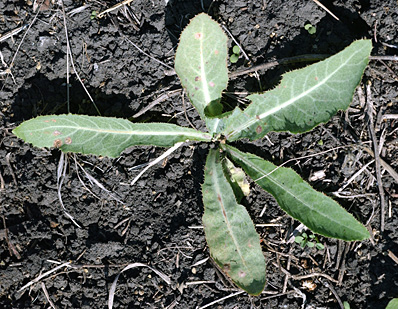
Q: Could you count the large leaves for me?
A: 5